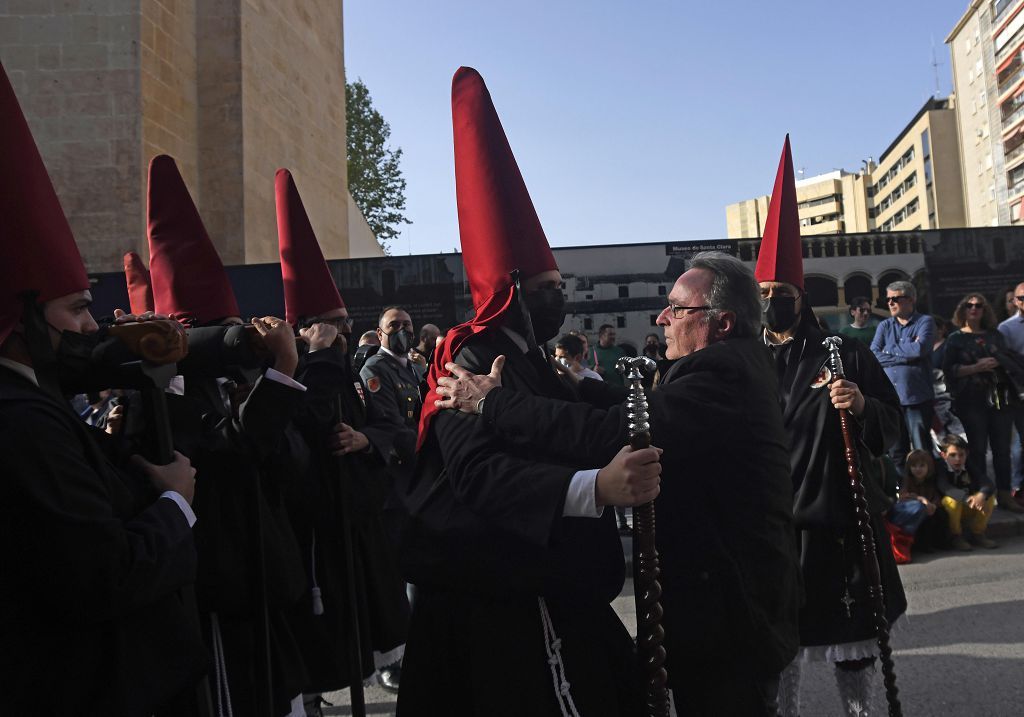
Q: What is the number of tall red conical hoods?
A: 6